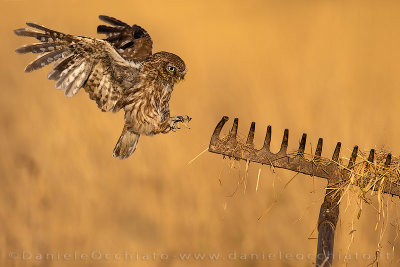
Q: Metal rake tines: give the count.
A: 11